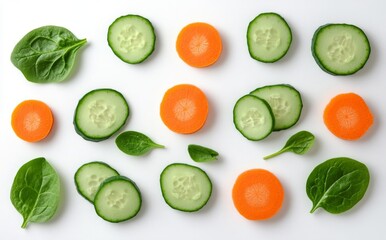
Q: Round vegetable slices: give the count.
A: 14